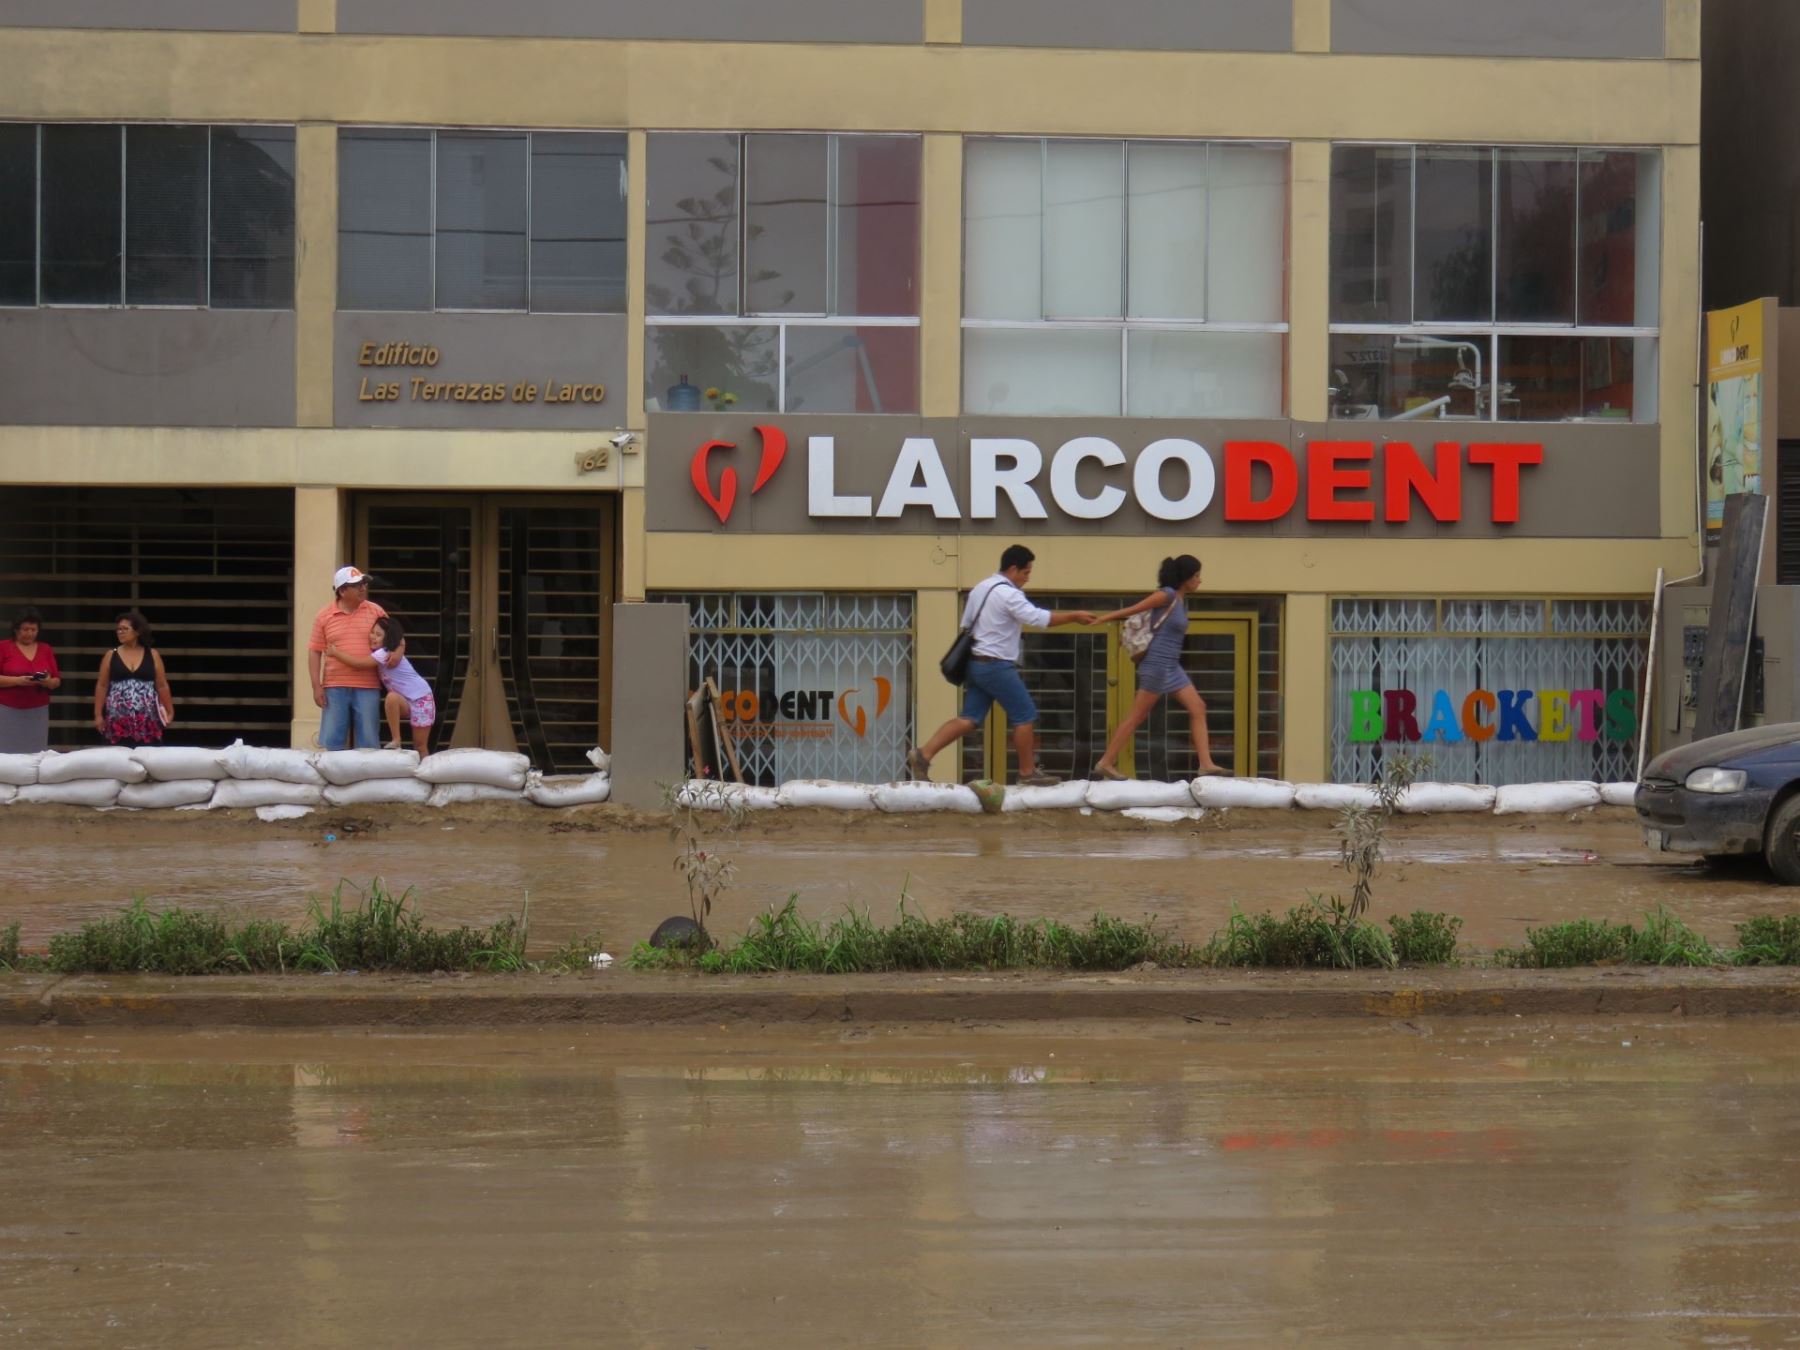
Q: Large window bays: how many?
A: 5